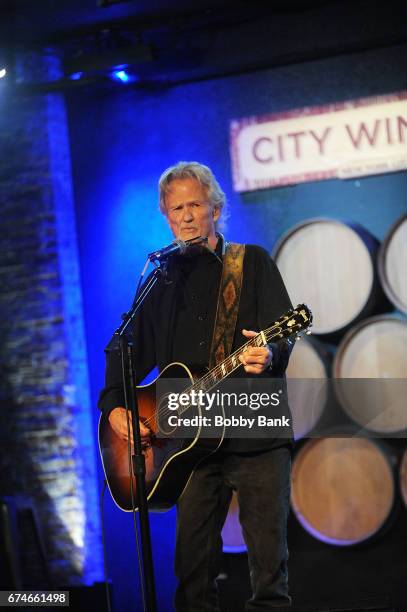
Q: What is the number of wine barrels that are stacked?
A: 7